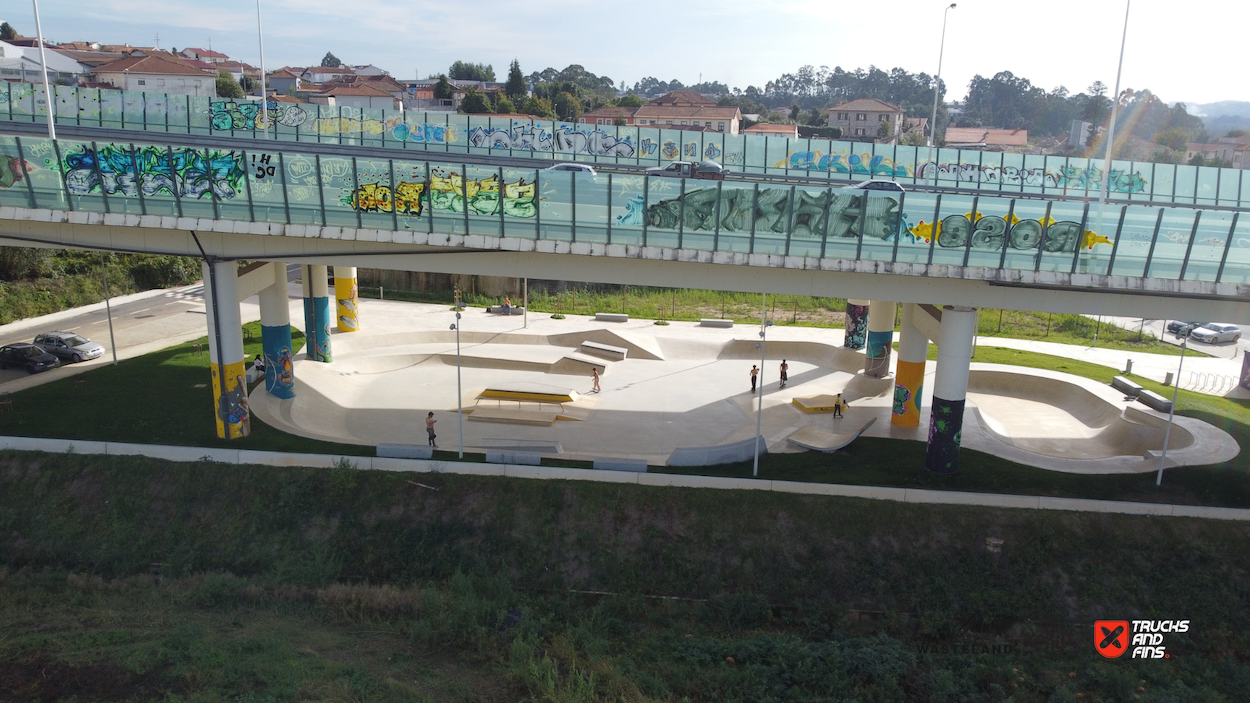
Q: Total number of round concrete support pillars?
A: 8